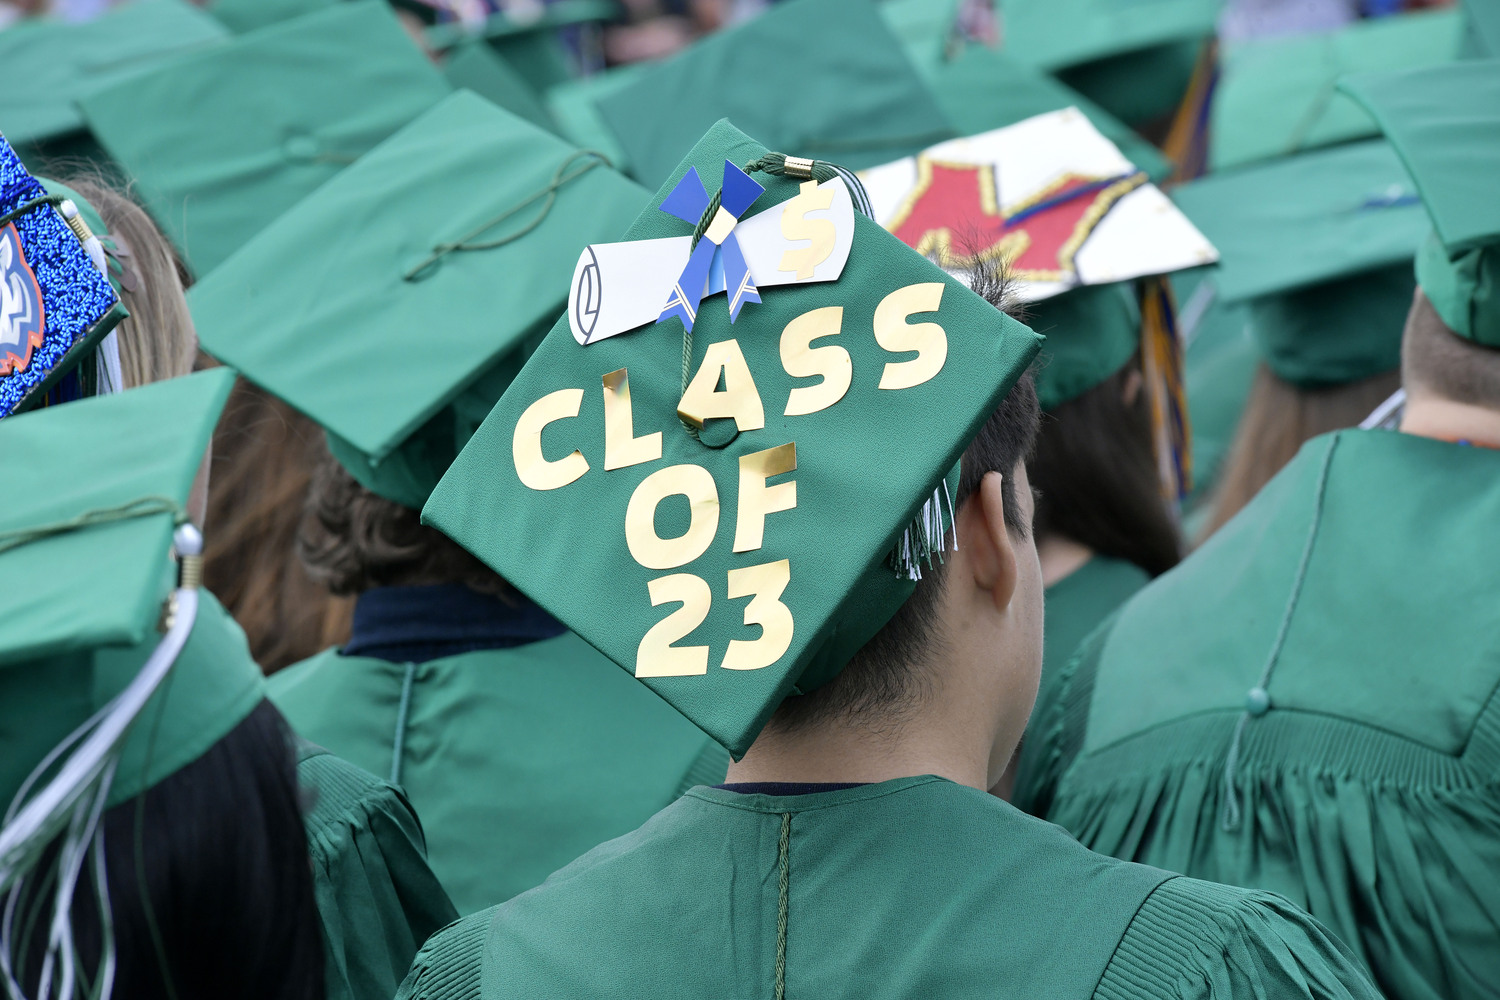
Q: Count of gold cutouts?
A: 10